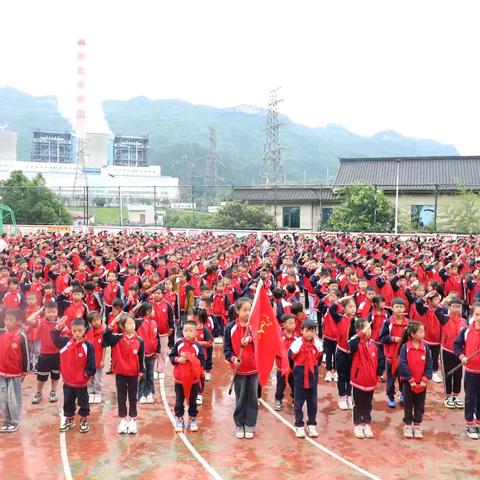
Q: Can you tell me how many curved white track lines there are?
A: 3